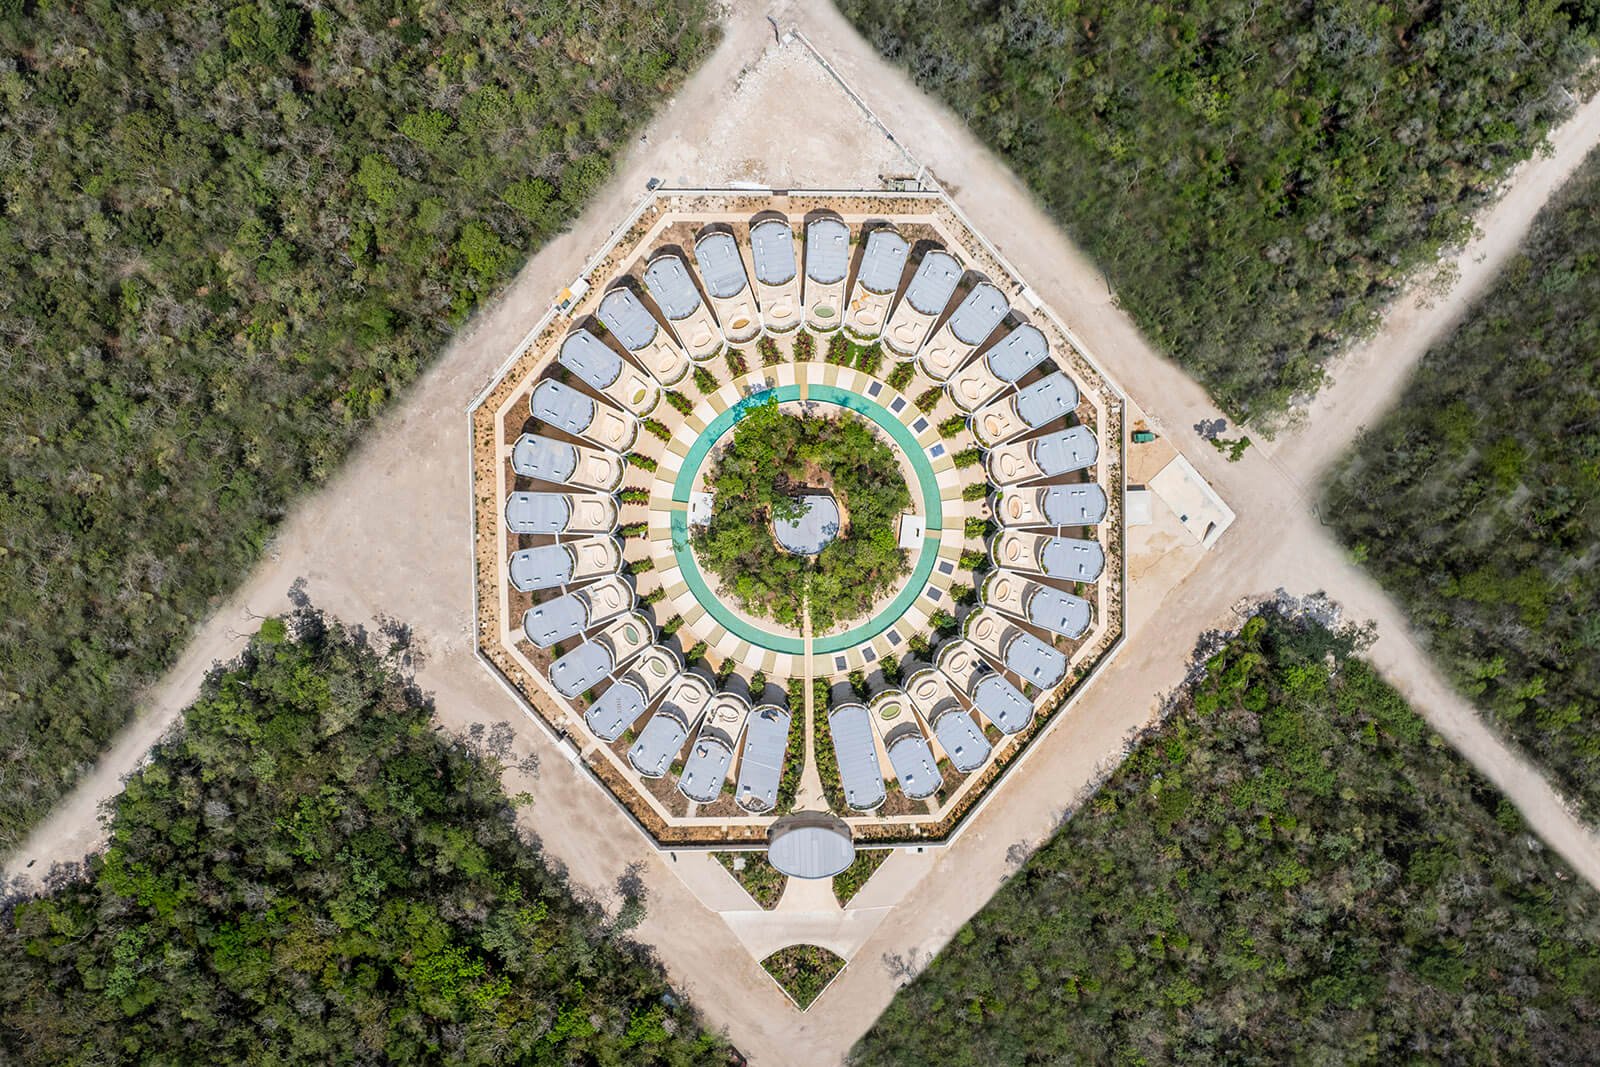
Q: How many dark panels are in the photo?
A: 9